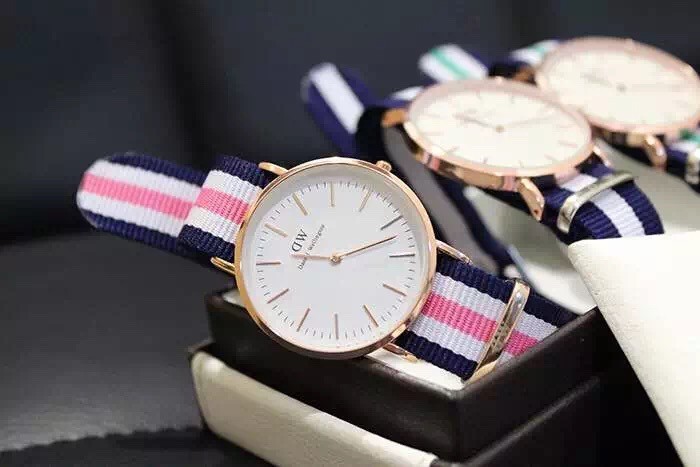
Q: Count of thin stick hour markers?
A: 12